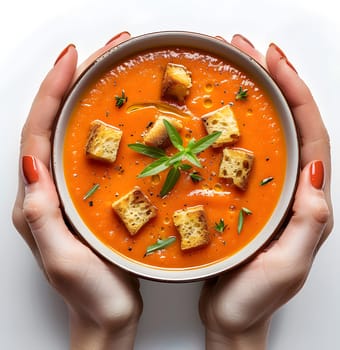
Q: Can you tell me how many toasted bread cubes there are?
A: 7